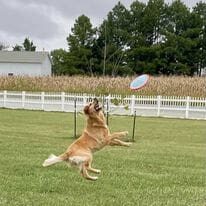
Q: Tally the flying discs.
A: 1